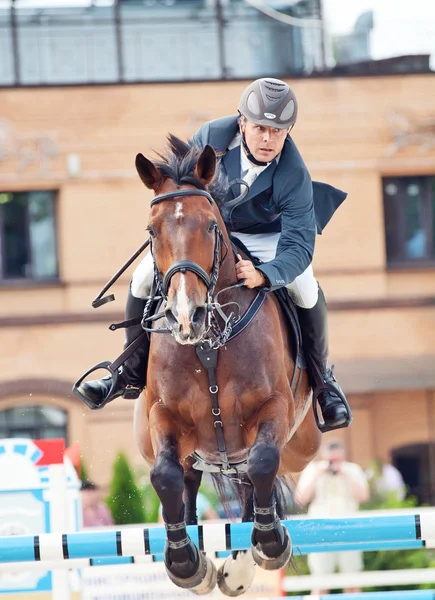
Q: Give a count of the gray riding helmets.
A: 1